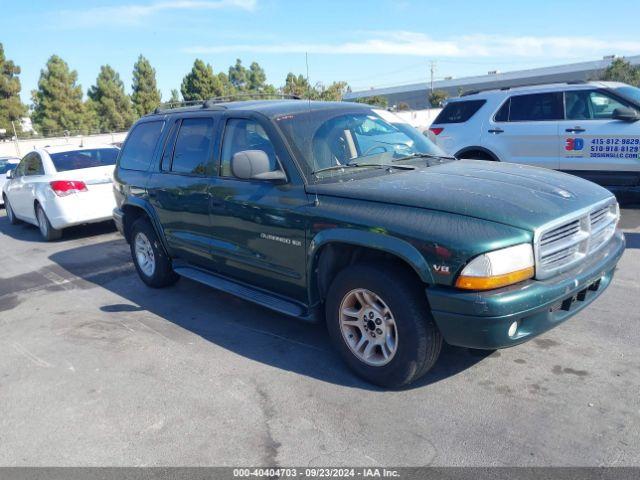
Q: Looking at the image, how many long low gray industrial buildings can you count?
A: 1